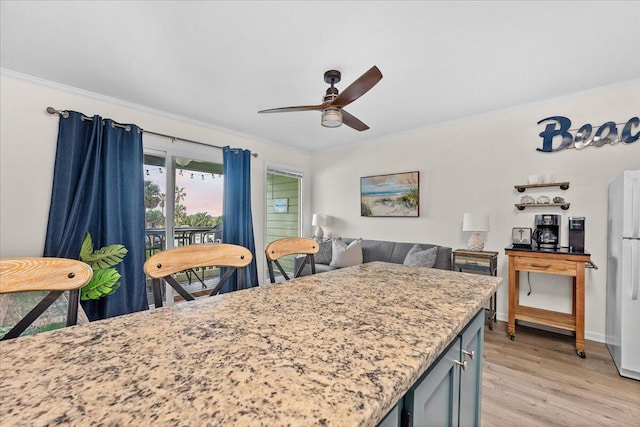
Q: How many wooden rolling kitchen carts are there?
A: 1